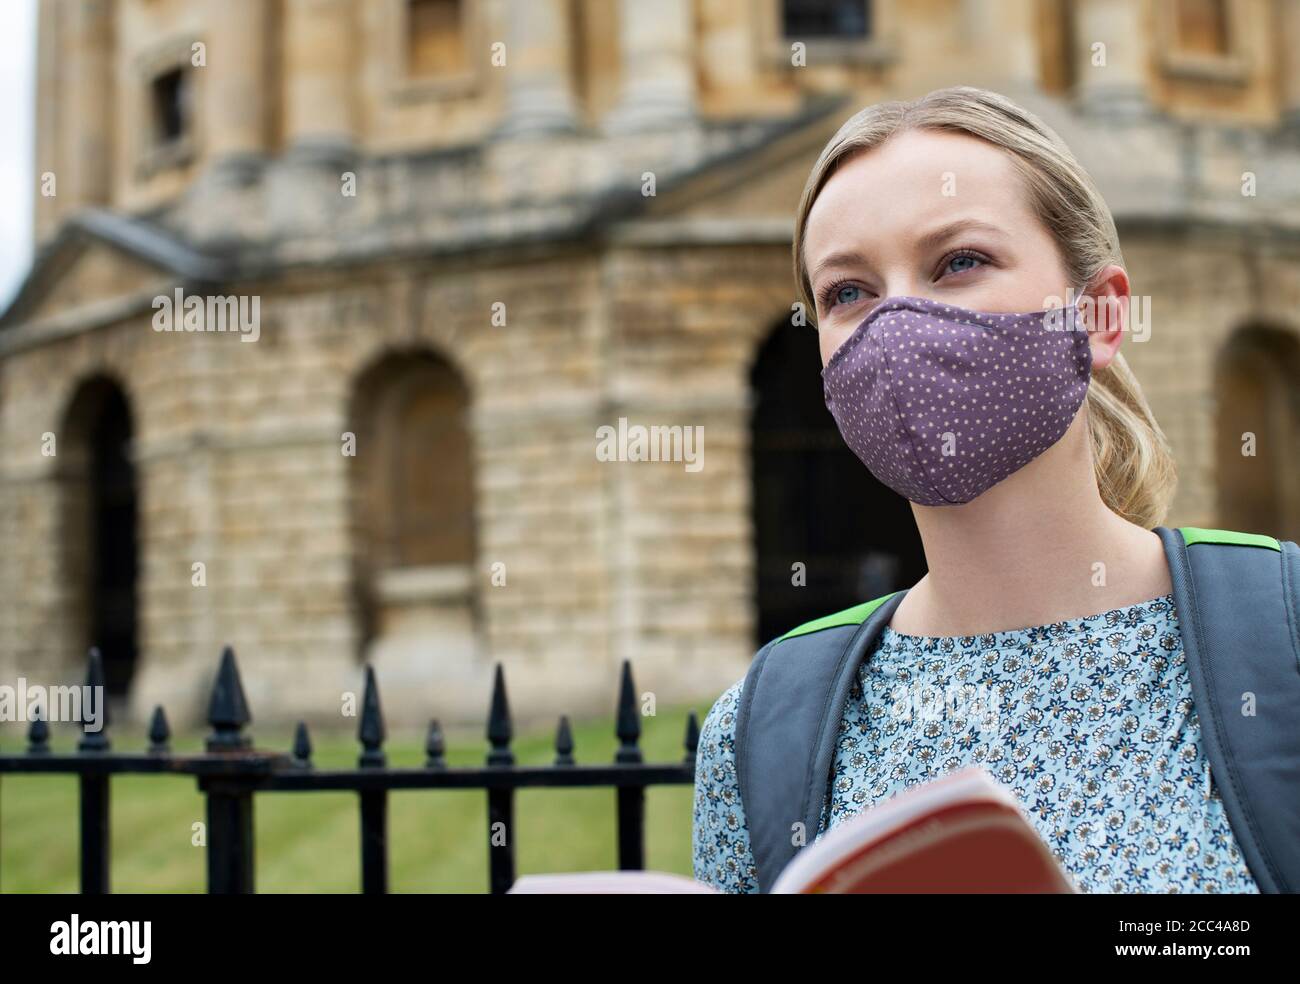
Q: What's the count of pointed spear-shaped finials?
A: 11